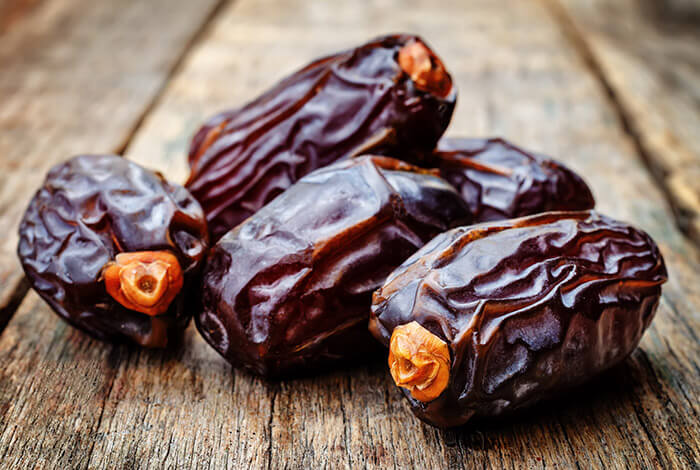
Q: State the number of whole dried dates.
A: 5